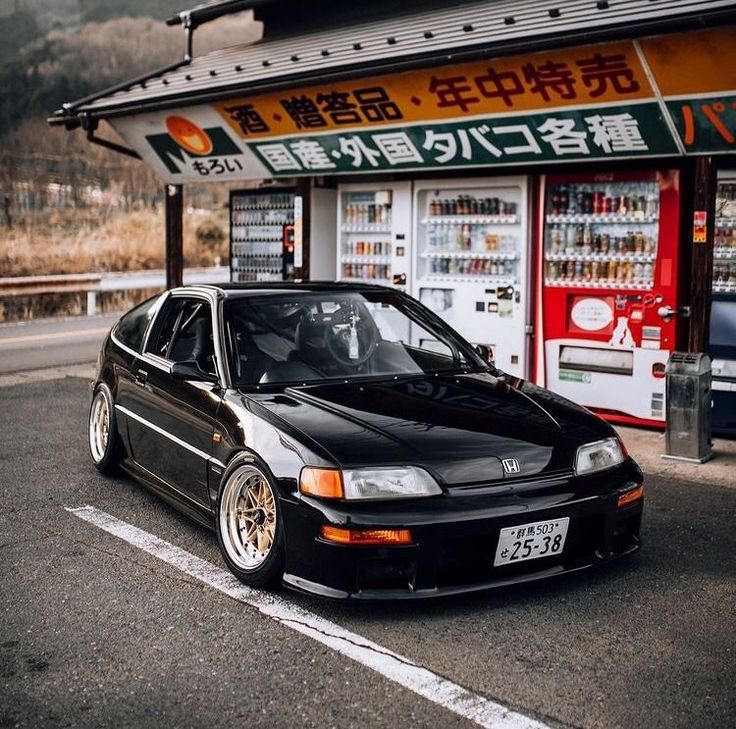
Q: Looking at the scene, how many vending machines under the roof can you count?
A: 5